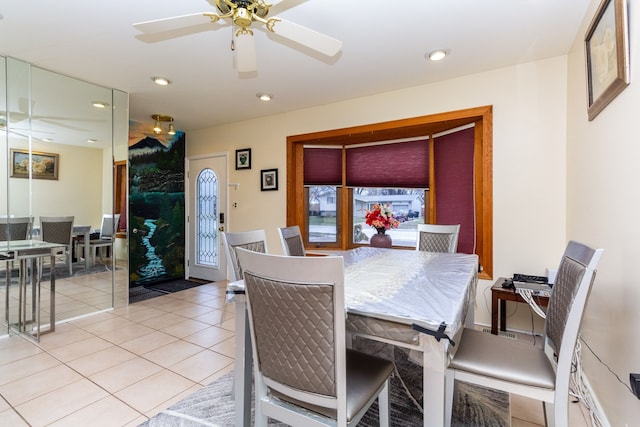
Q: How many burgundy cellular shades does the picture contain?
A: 3